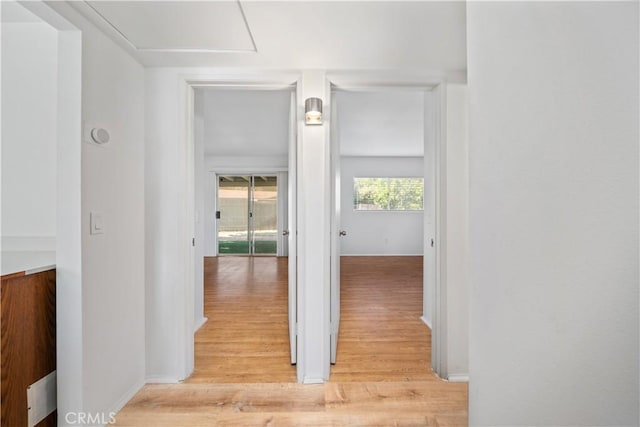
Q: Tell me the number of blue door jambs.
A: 0